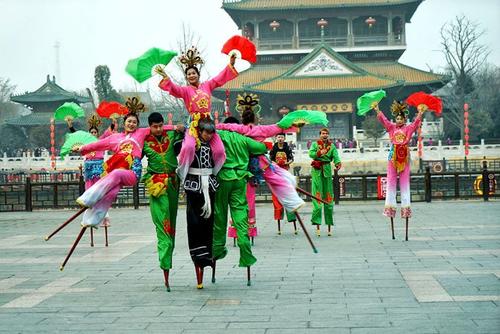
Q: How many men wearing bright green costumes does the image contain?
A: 3